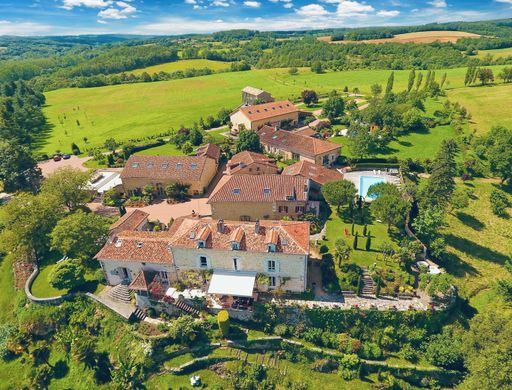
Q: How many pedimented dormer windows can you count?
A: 3